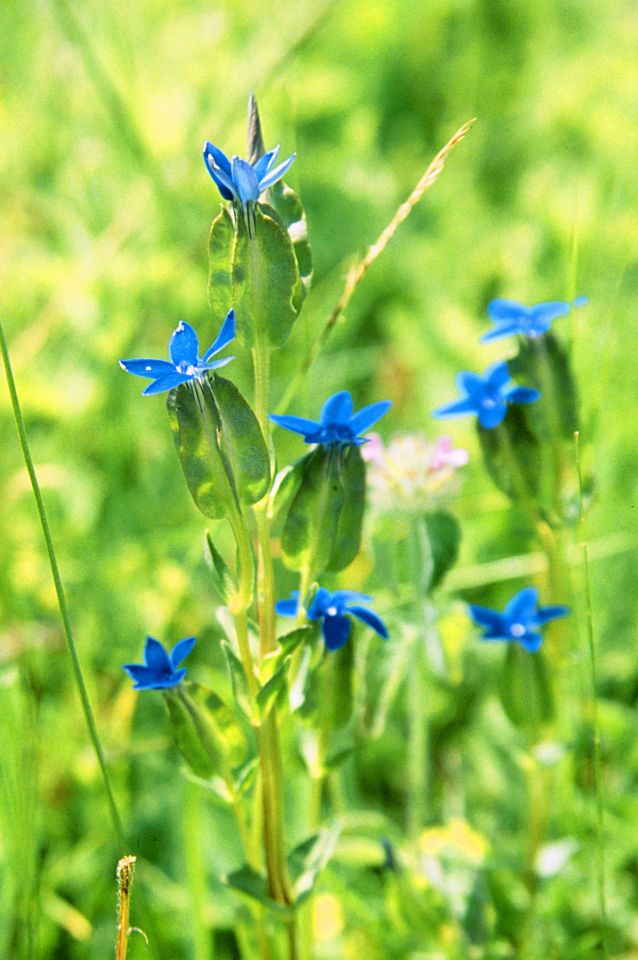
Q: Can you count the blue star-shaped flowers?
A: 8